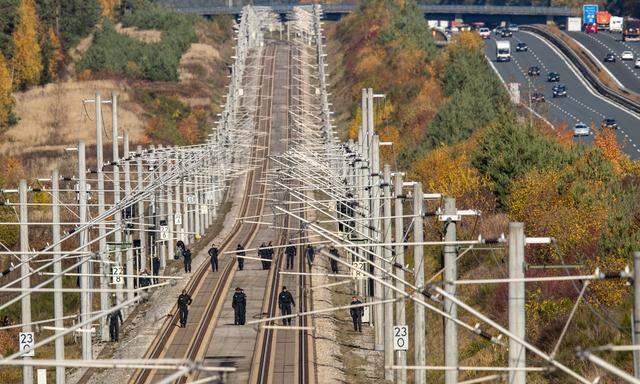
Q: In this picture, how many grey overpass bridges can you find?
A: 1